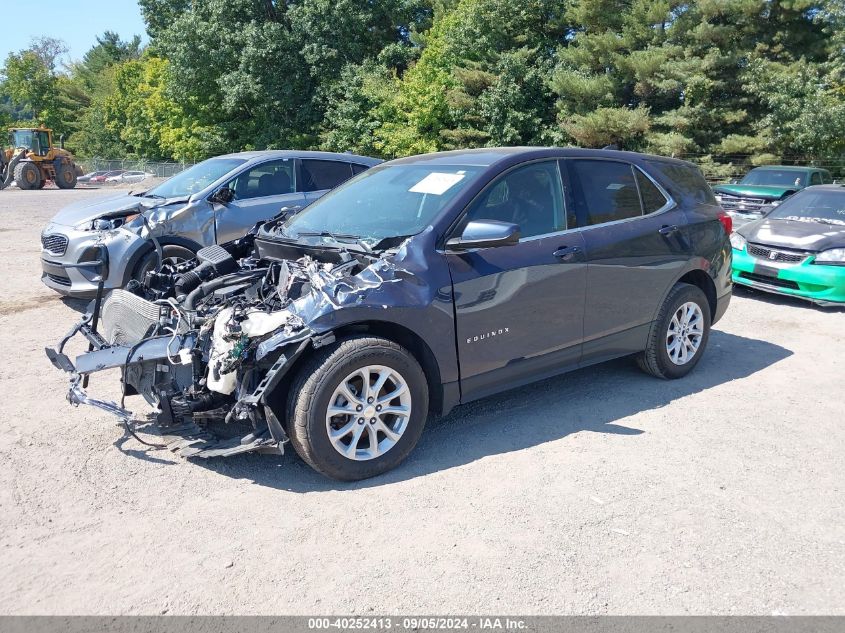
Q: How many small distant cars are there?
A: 3